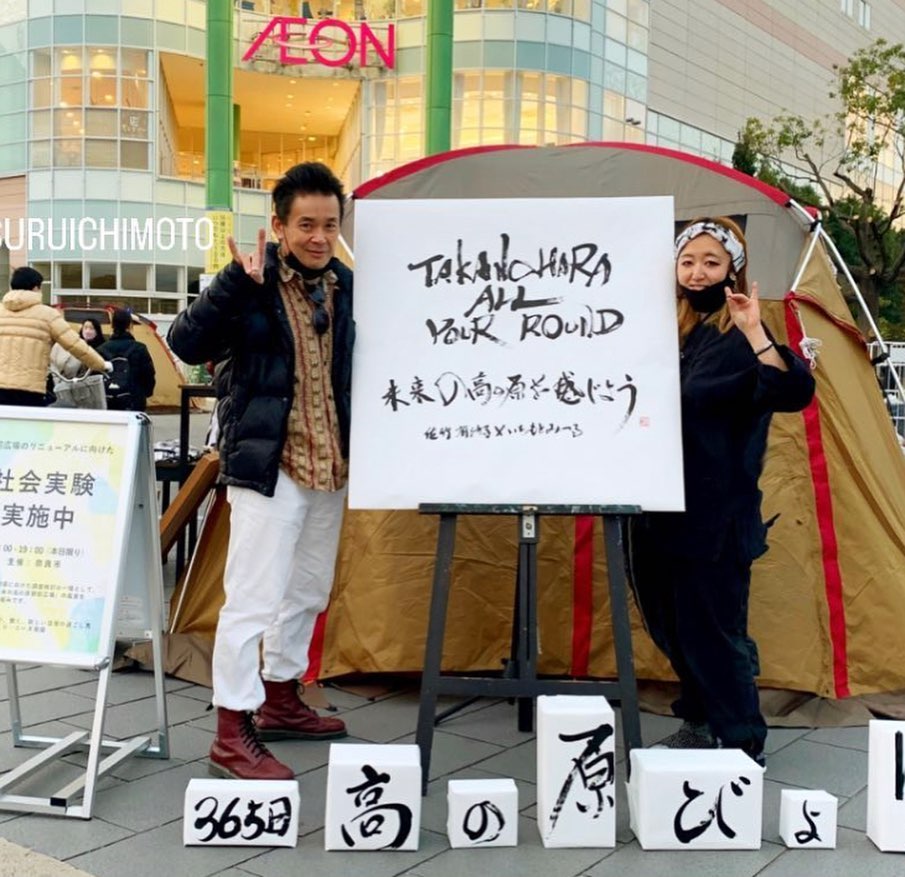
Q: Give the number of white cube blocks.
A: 7